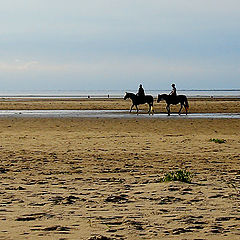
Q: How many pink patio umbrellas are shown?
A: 0